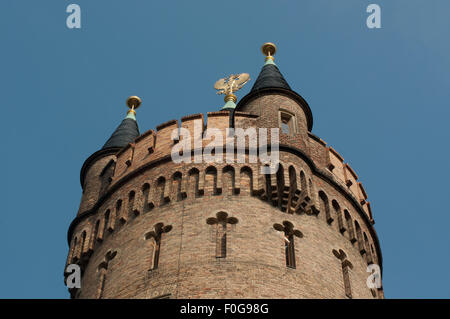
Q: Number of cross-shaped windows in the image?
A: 5